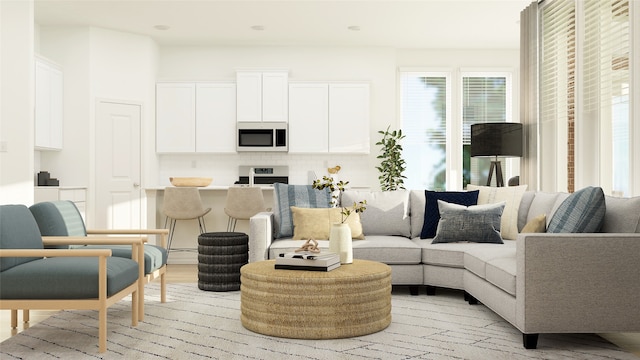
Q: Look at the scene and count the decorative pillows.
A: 7